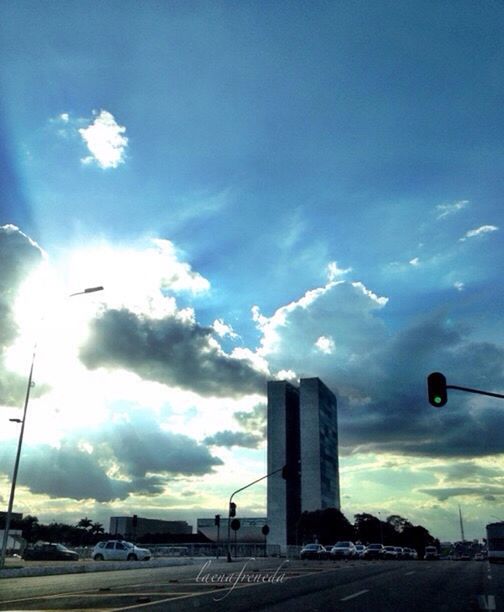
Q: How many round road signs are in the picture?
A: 2